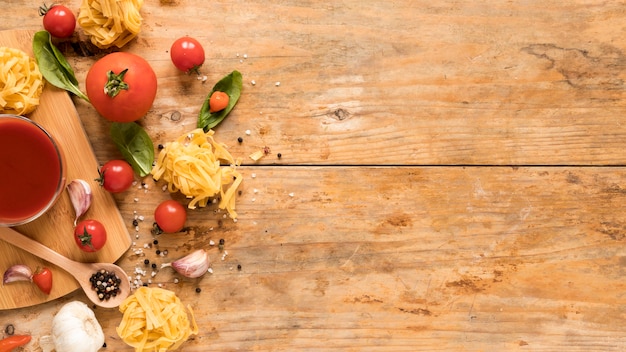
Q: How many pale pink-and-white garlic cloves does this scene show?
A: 3